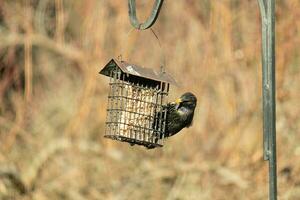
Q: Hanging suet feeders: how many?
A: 1